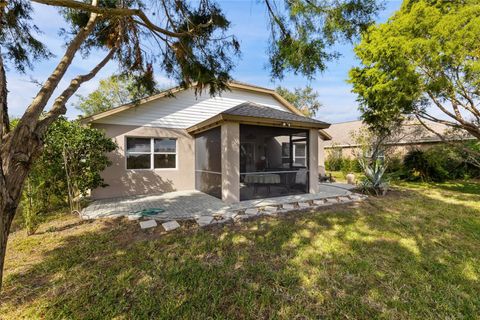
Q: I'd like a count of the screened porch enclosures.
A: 1